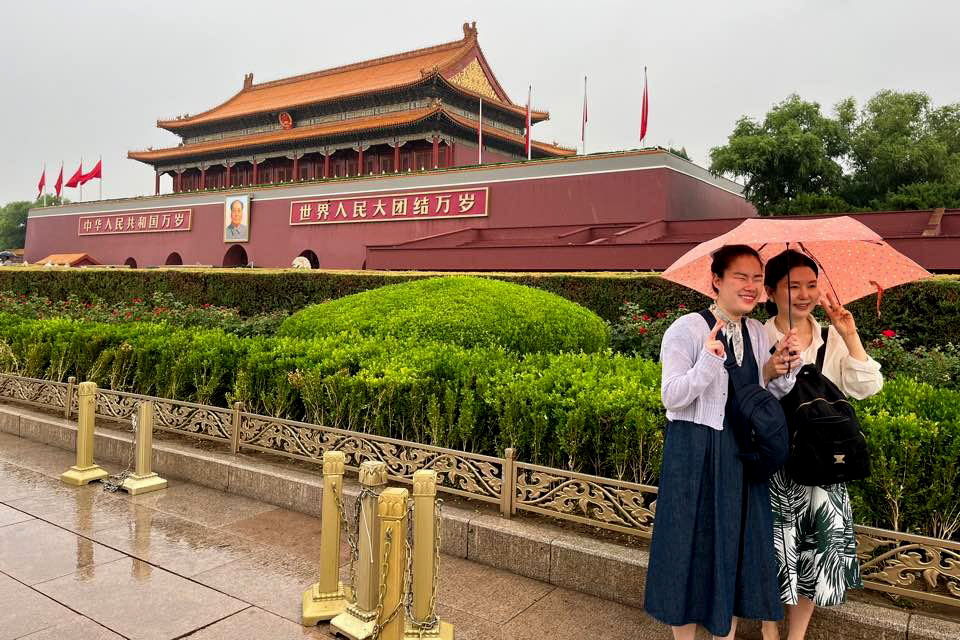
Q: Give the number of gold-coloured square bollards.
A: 6